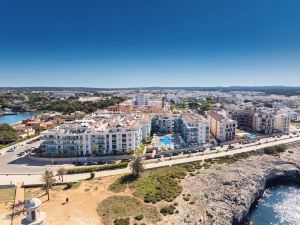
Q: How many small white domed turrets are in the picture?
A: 1